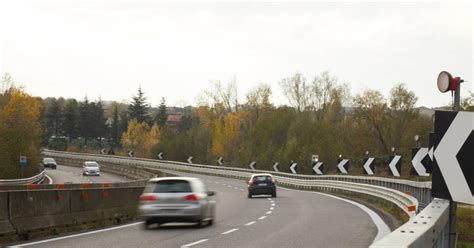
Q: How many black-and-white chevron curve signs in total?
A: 15